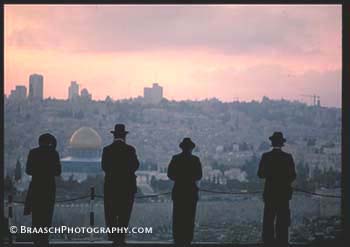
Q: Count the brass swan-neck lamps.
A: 0